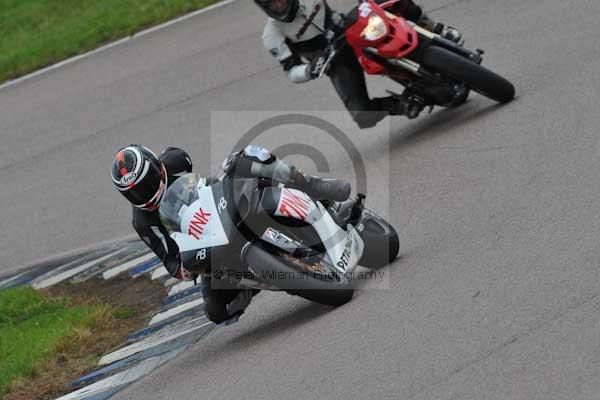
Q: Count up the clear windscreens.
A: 1